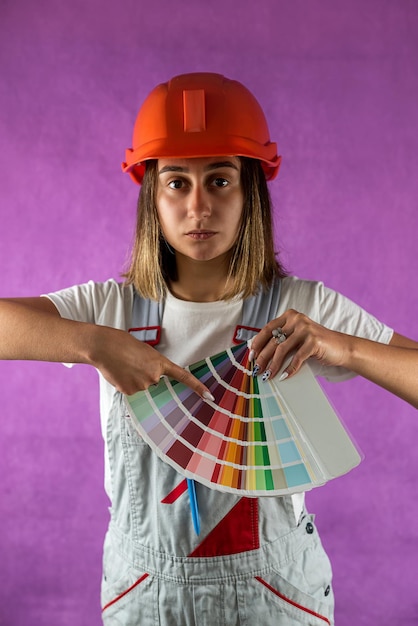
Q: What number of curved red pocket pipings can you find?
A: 2